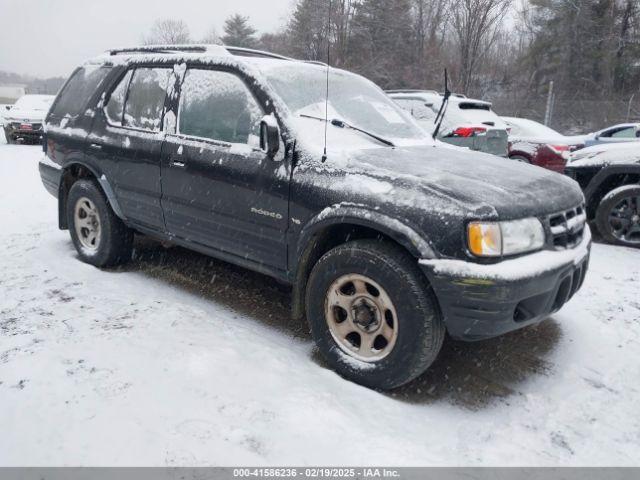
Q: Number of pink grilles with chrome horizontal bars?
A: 0